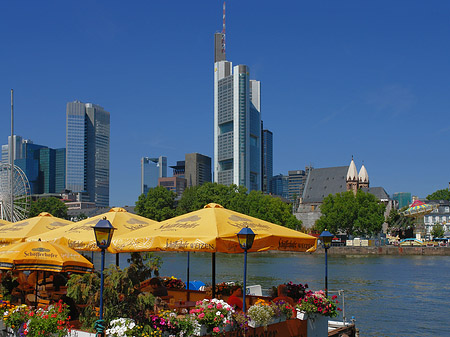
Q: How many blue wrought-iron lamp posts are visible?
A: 3